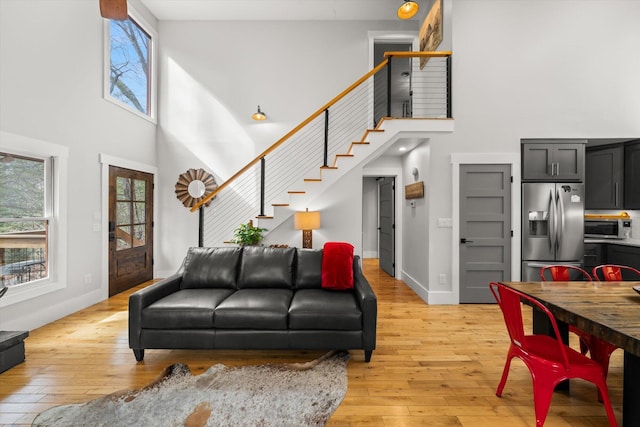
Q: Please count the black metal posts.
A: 5